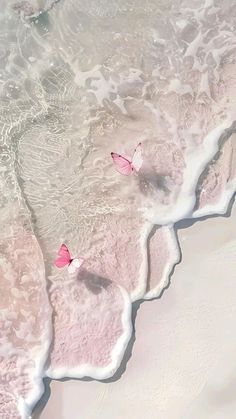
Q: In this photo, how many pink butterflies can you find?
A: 2